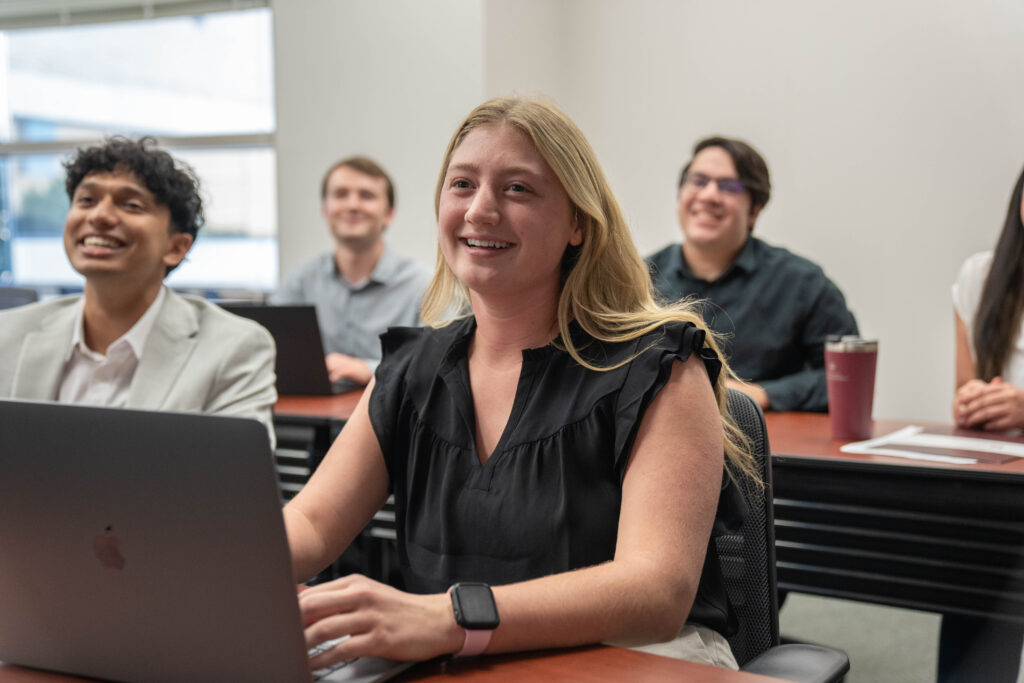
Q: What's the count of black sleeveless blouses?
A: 1